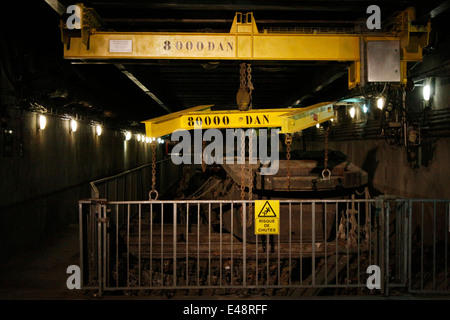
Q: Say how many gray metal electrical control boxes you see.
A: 1